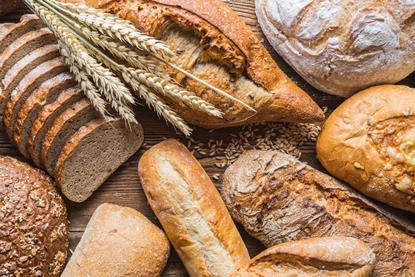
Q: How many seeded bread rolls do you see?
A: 1